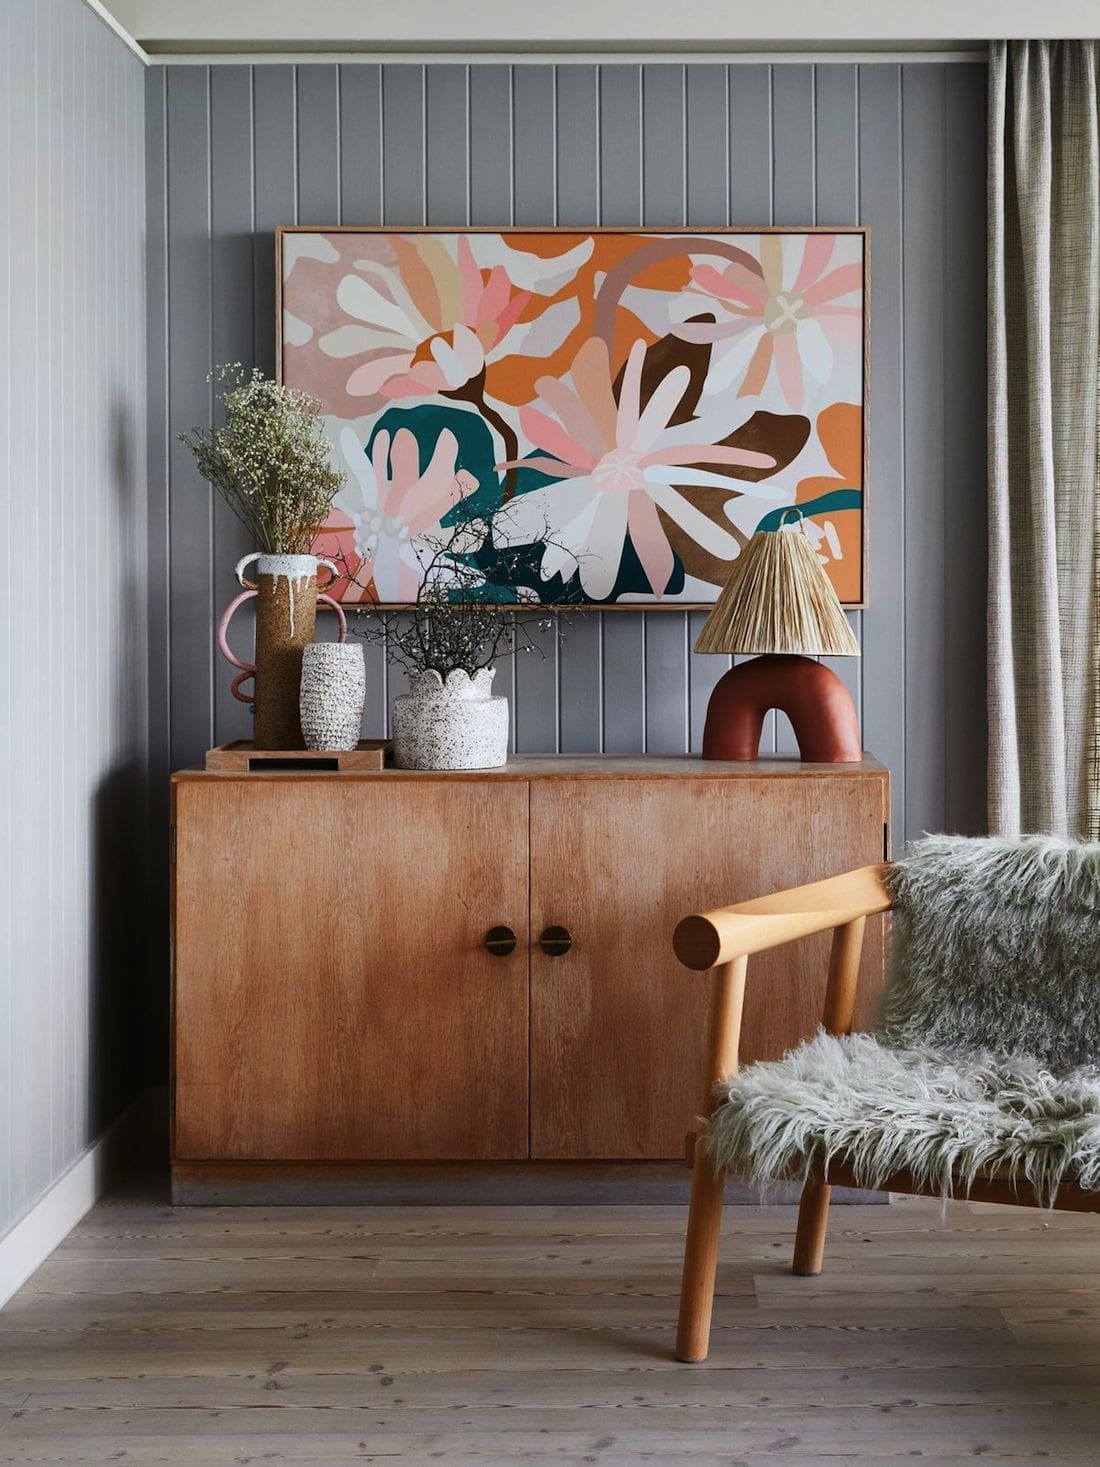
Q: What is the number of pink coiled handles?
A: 2